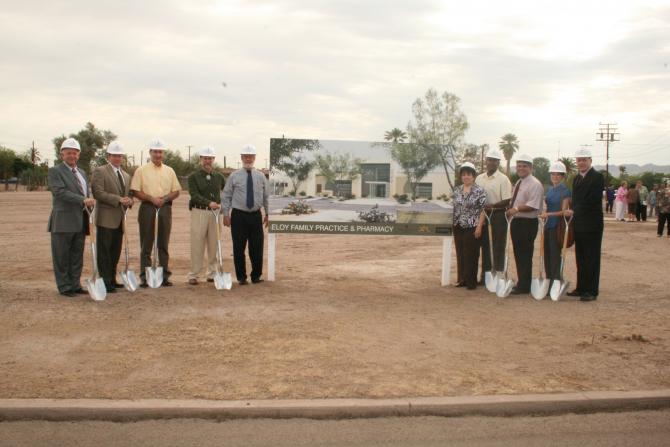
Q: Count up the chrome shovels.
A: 8